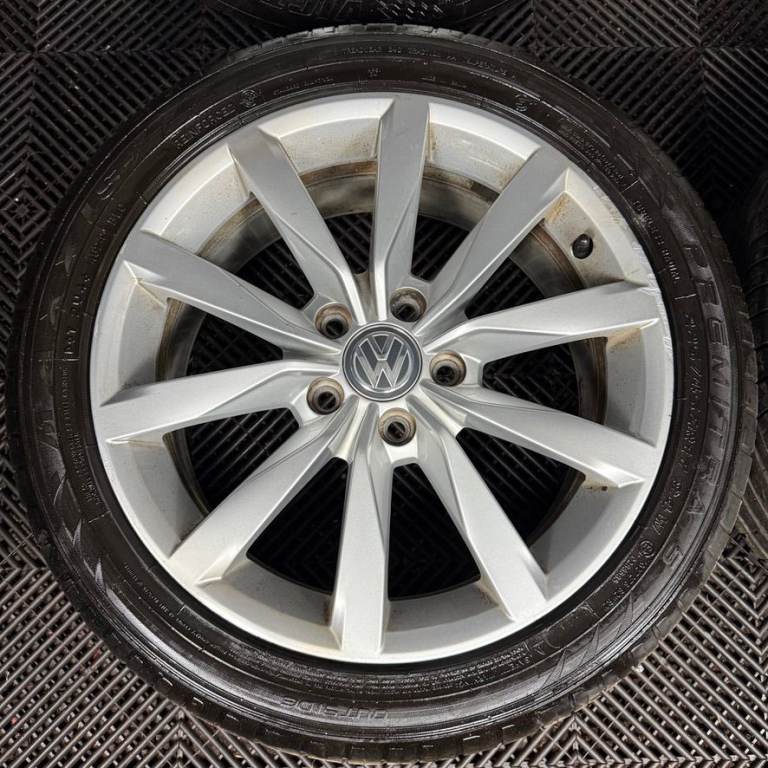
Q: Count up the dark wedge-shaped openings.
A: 10